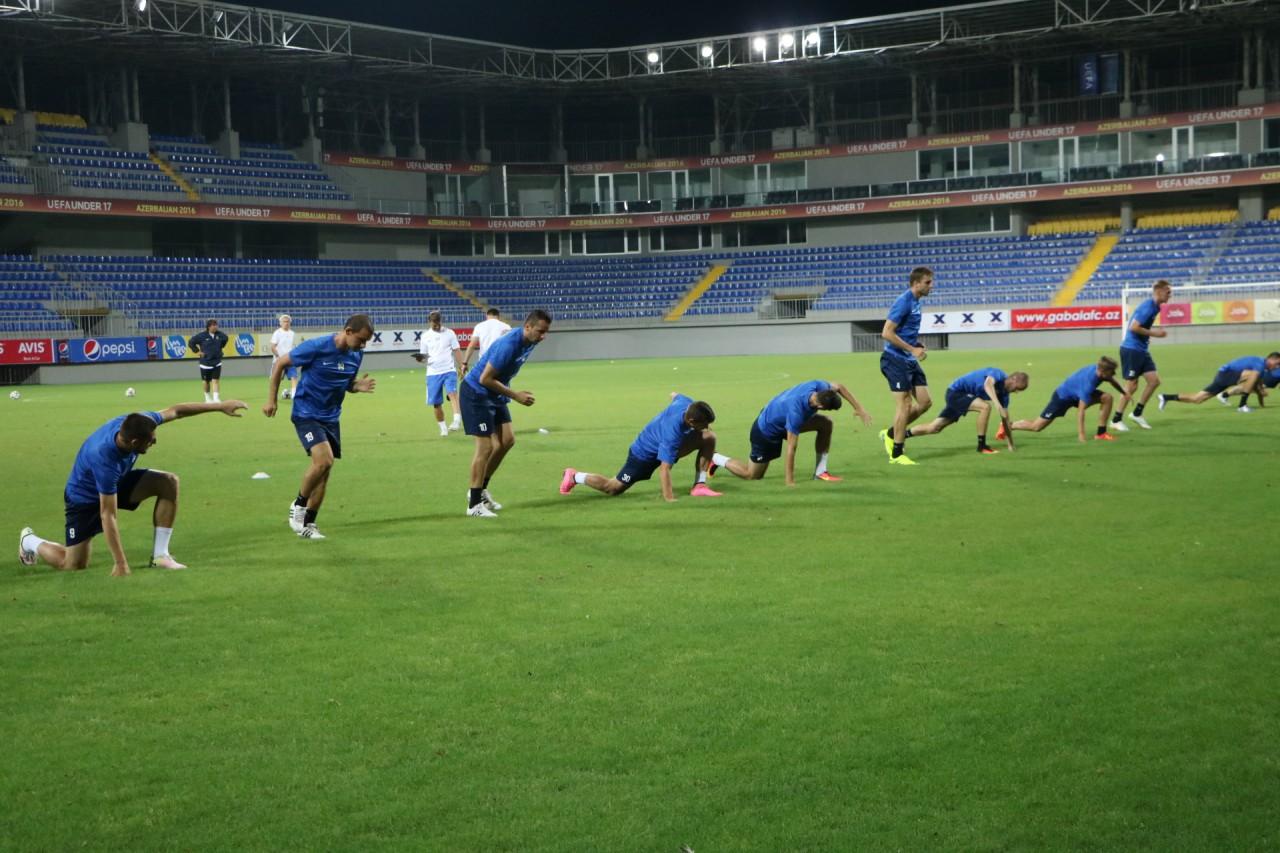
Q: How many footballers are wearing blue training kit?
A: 11